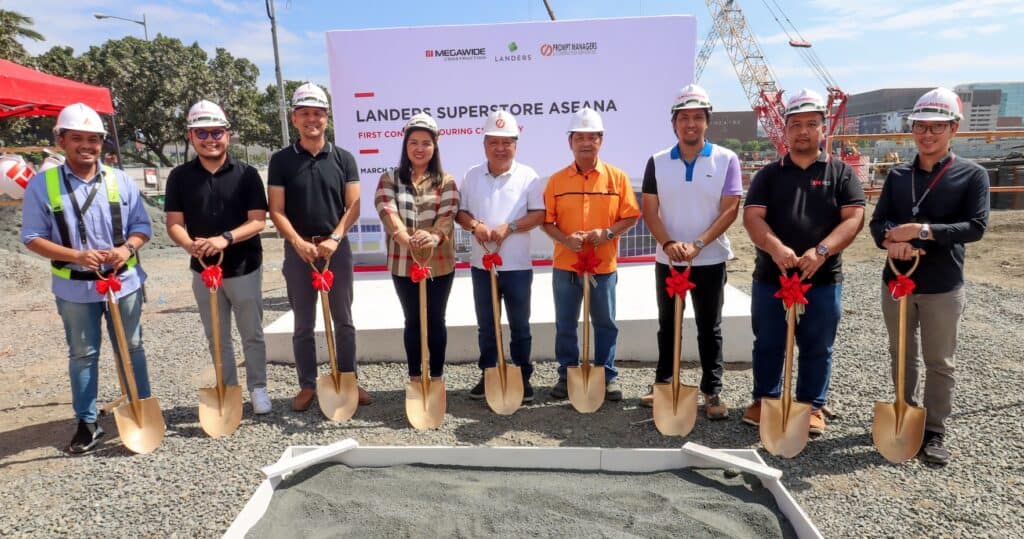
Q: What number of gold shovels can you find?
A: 9